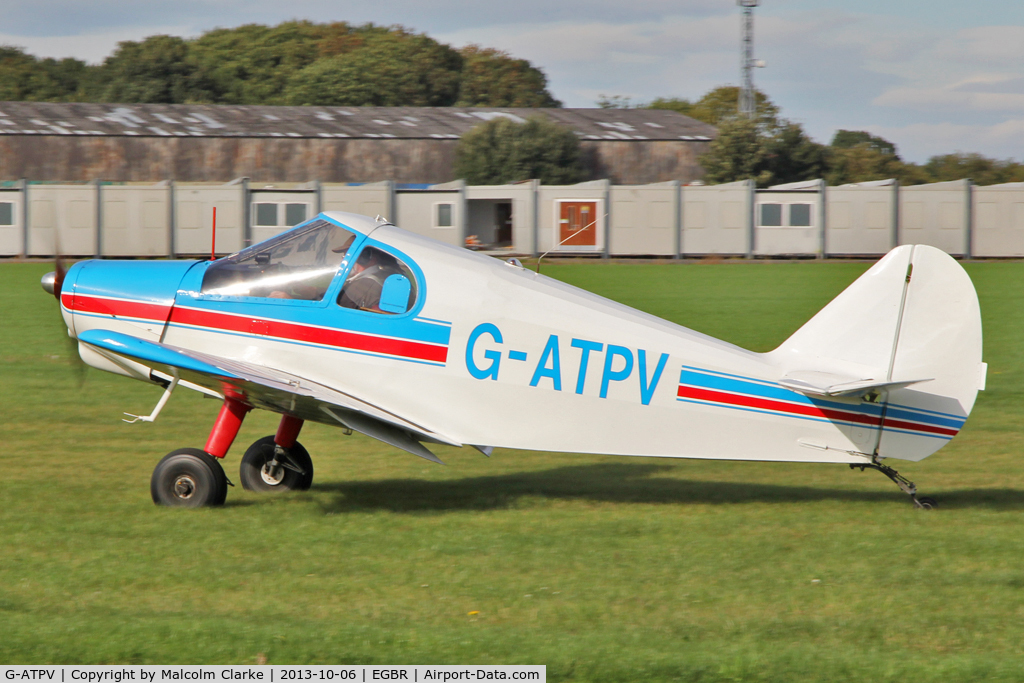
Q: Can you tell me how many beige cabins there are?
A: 15